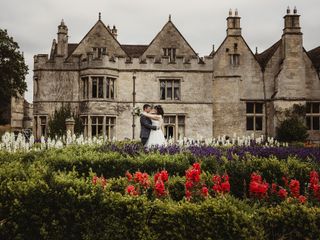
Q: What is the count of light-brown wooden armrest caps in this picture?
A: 0